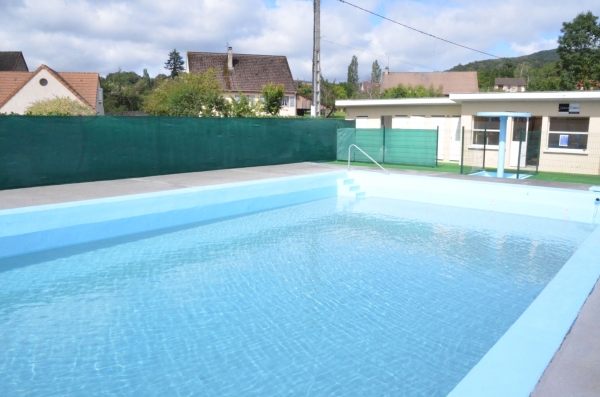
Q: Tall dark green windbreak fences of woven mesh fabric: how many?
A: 1